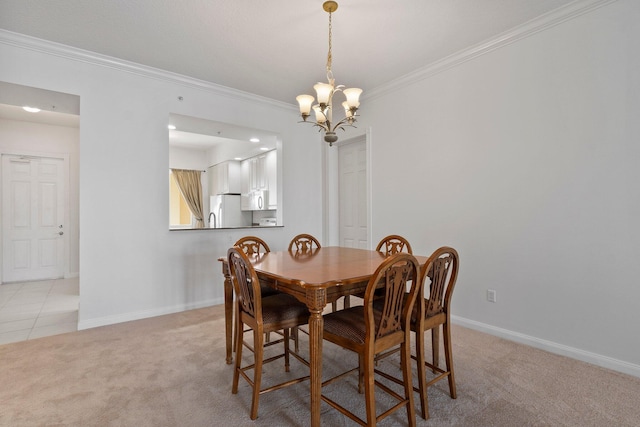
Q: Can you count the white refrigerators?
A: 1